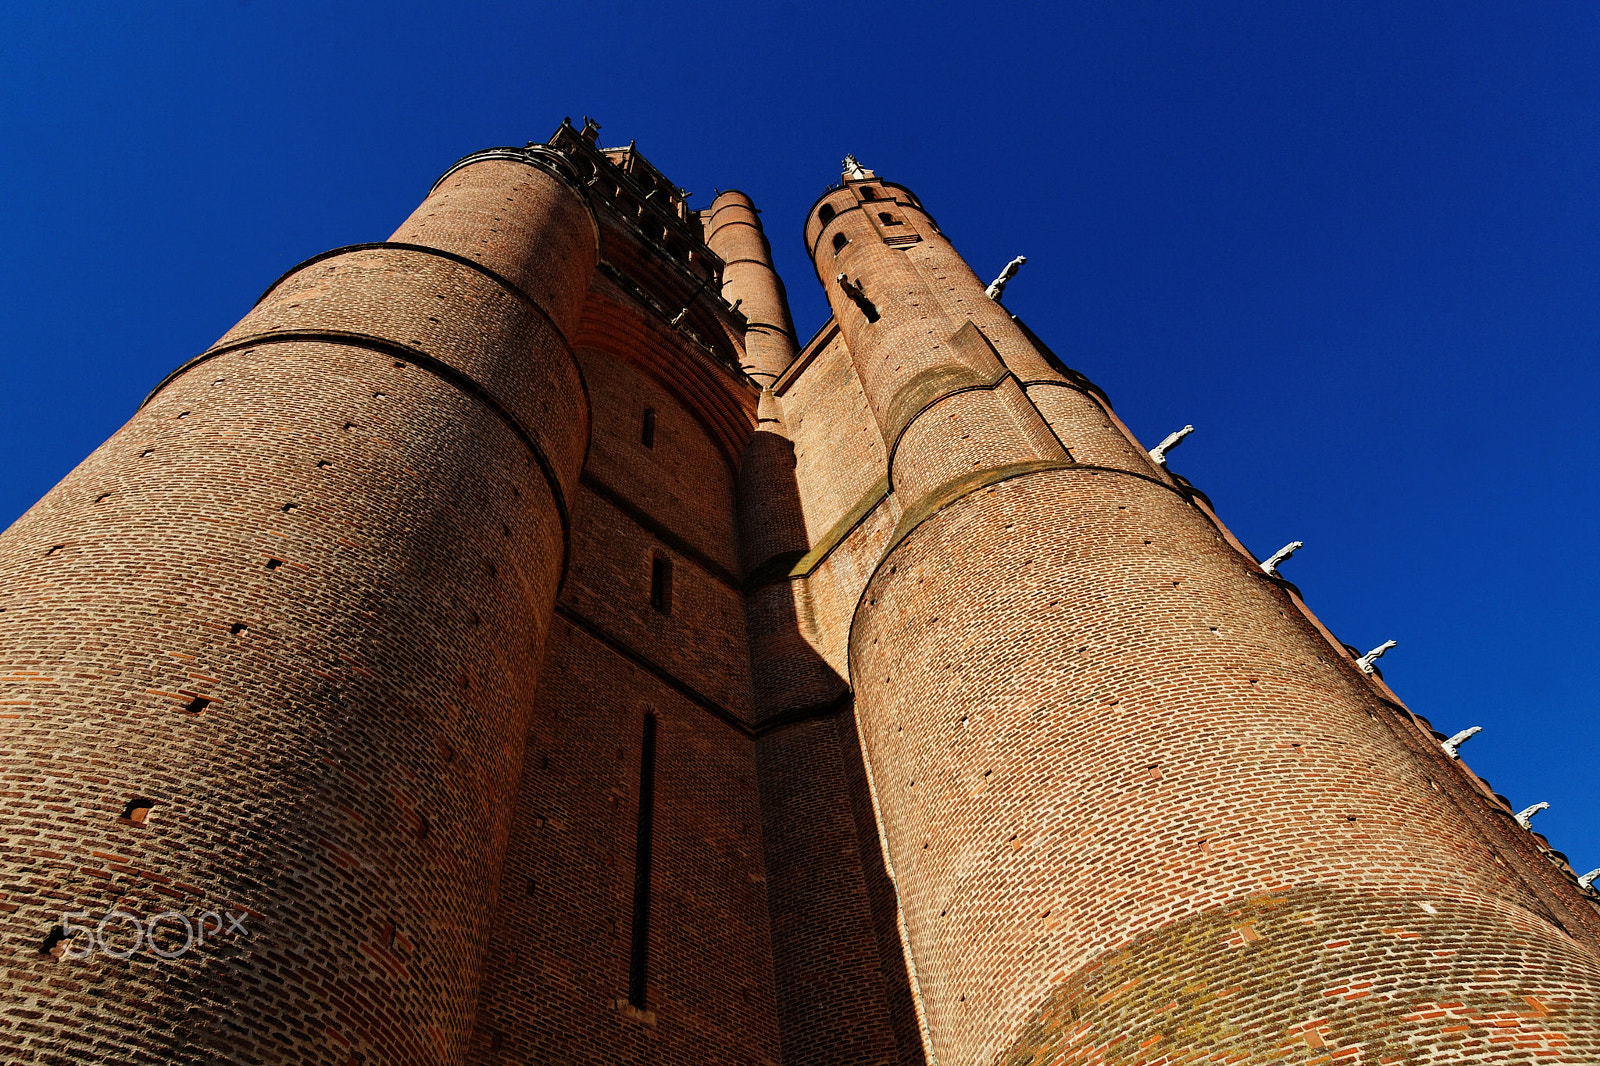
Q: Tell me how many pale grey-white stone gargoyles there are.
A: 7